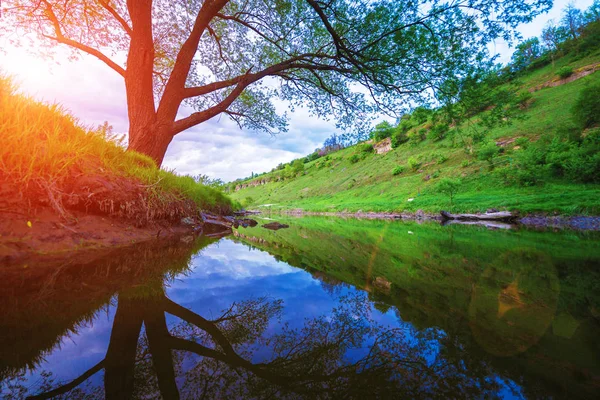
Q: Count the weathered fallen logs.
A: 1